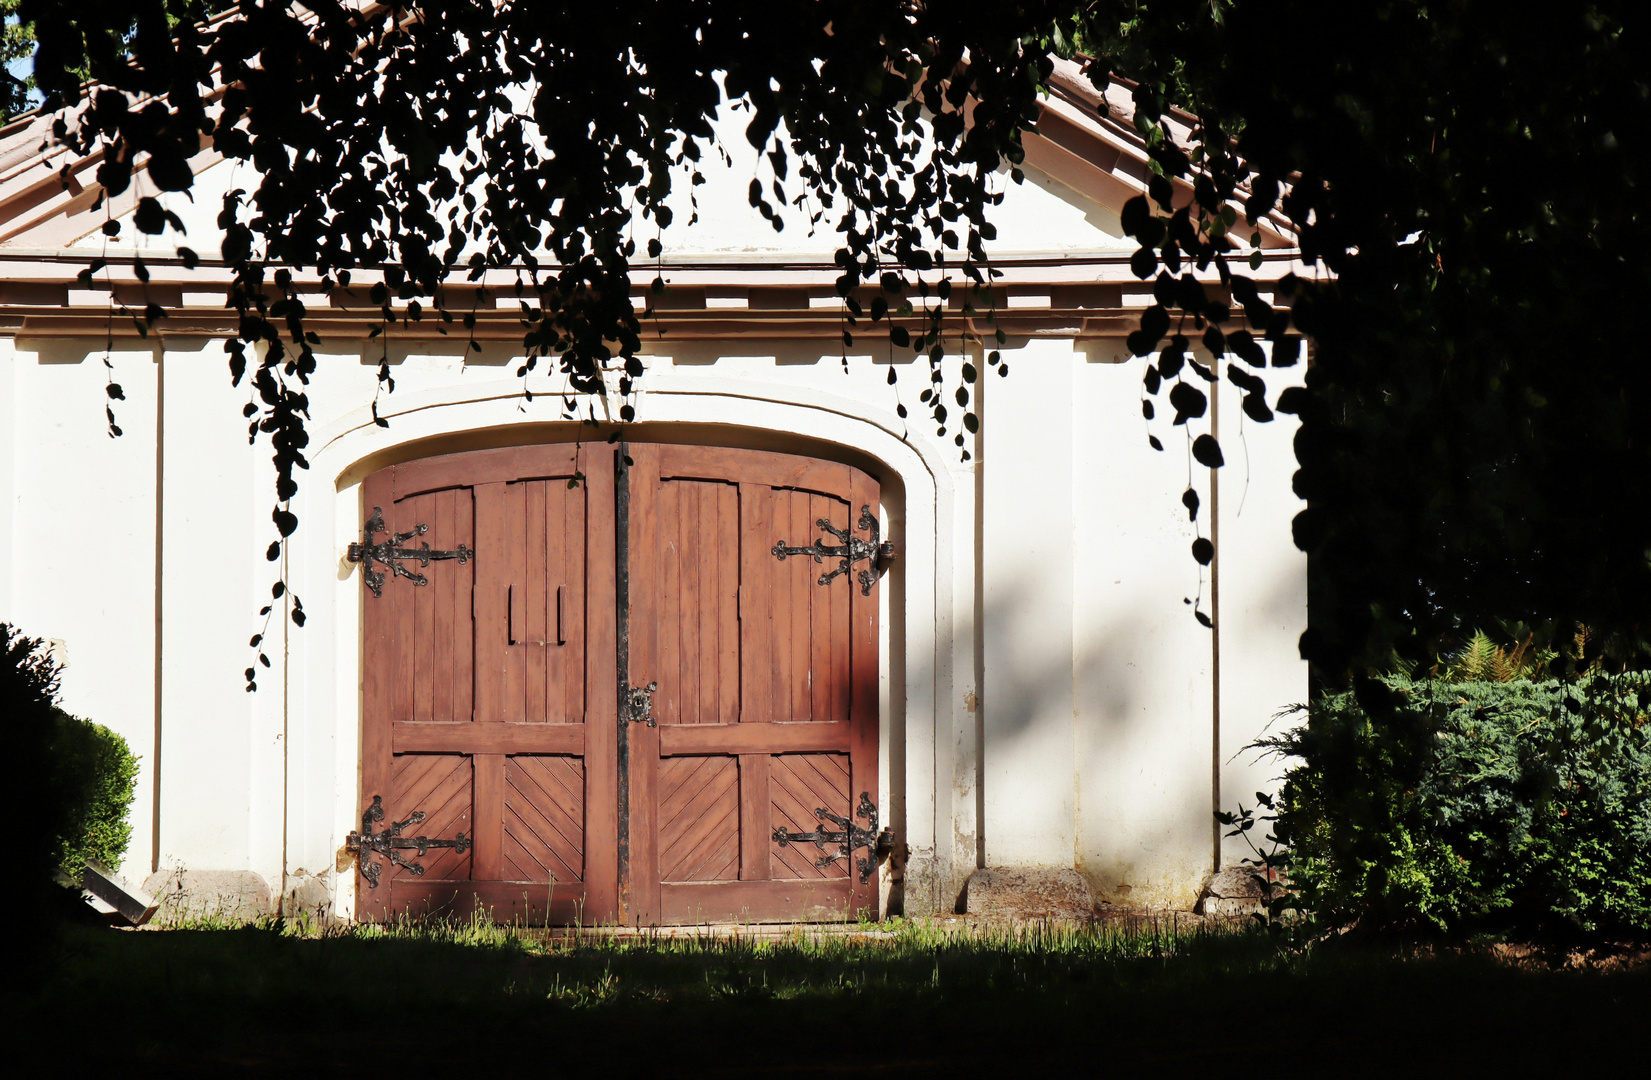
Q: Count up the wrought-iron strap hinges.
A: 4